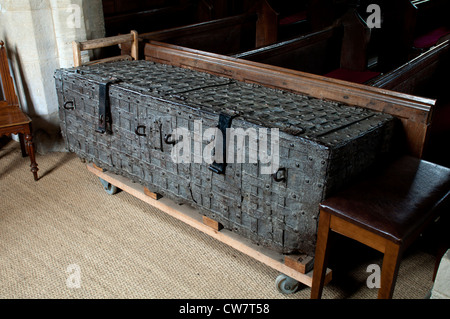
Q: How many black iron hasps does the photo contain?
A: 2